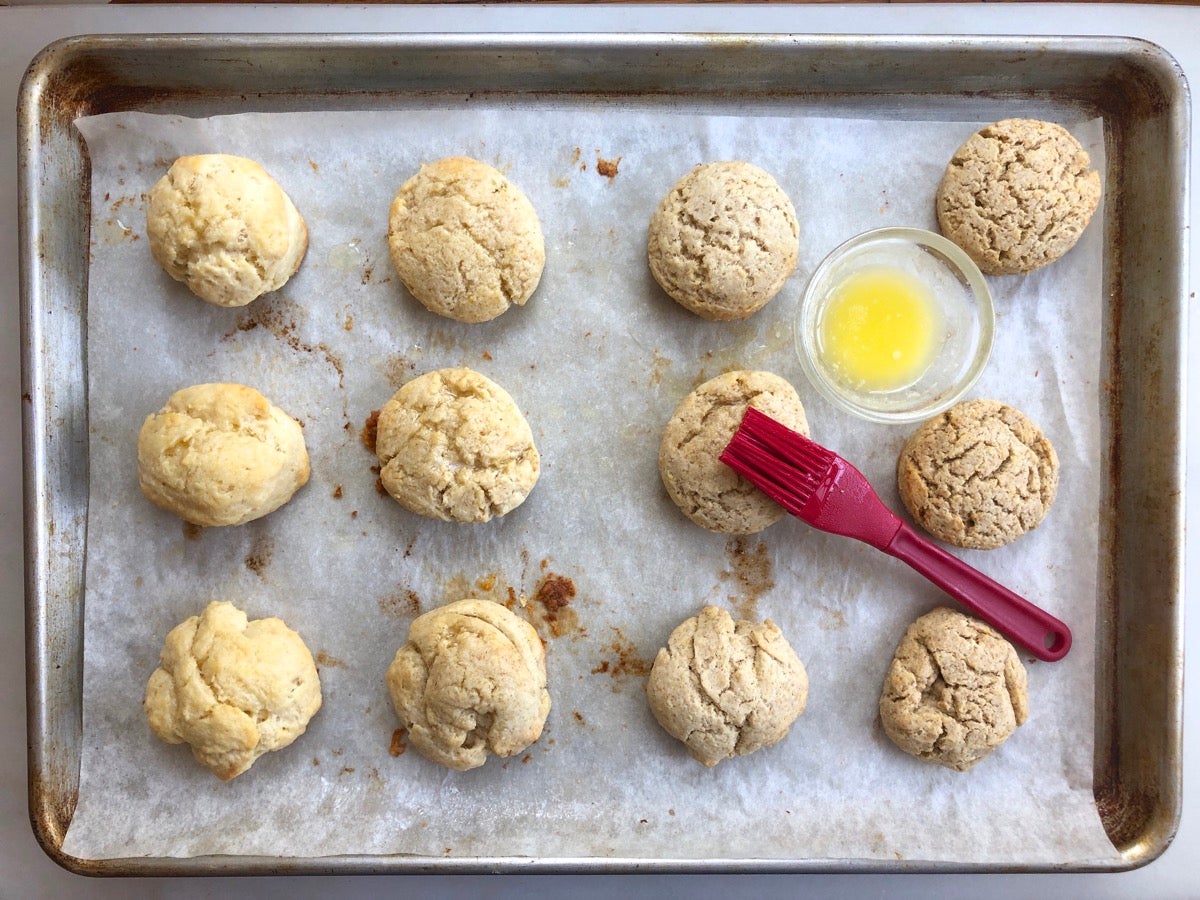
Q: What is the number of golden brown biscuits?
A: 12